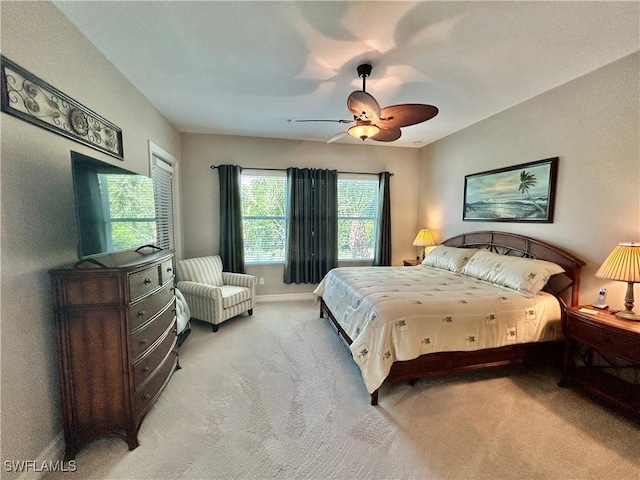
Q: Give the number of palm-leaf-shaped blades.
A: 5